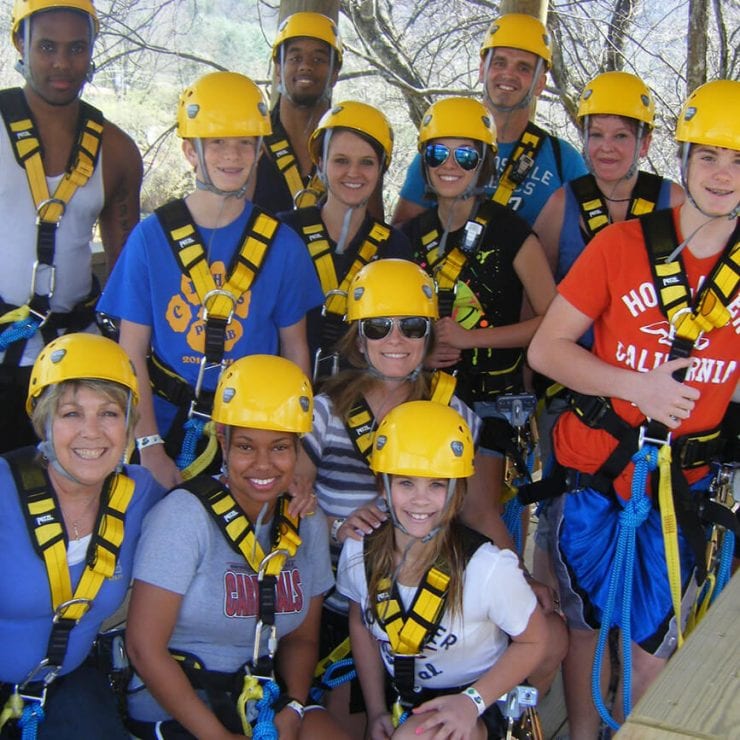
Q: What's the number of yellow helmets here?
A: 12